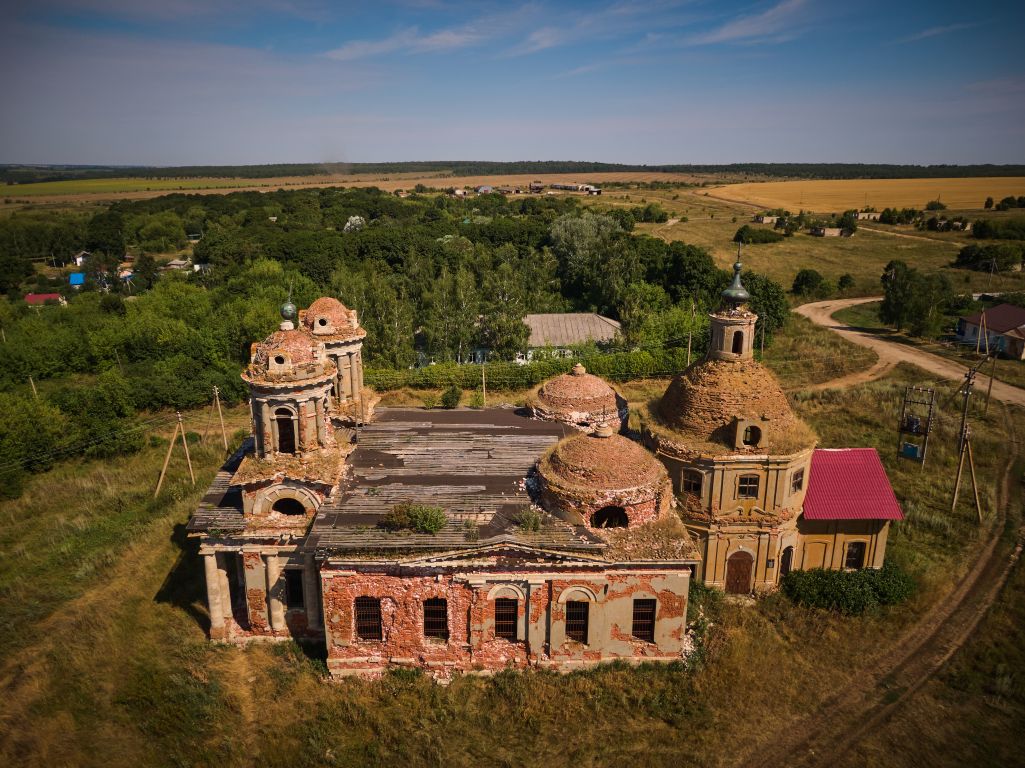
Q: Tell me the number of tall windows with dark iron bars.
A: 5